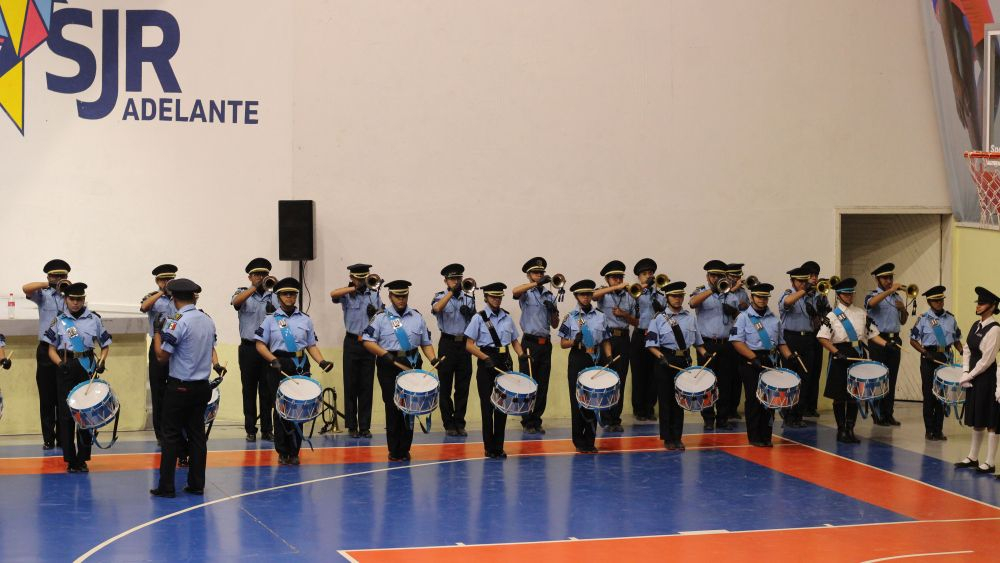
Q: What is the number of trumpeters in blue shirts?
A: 13